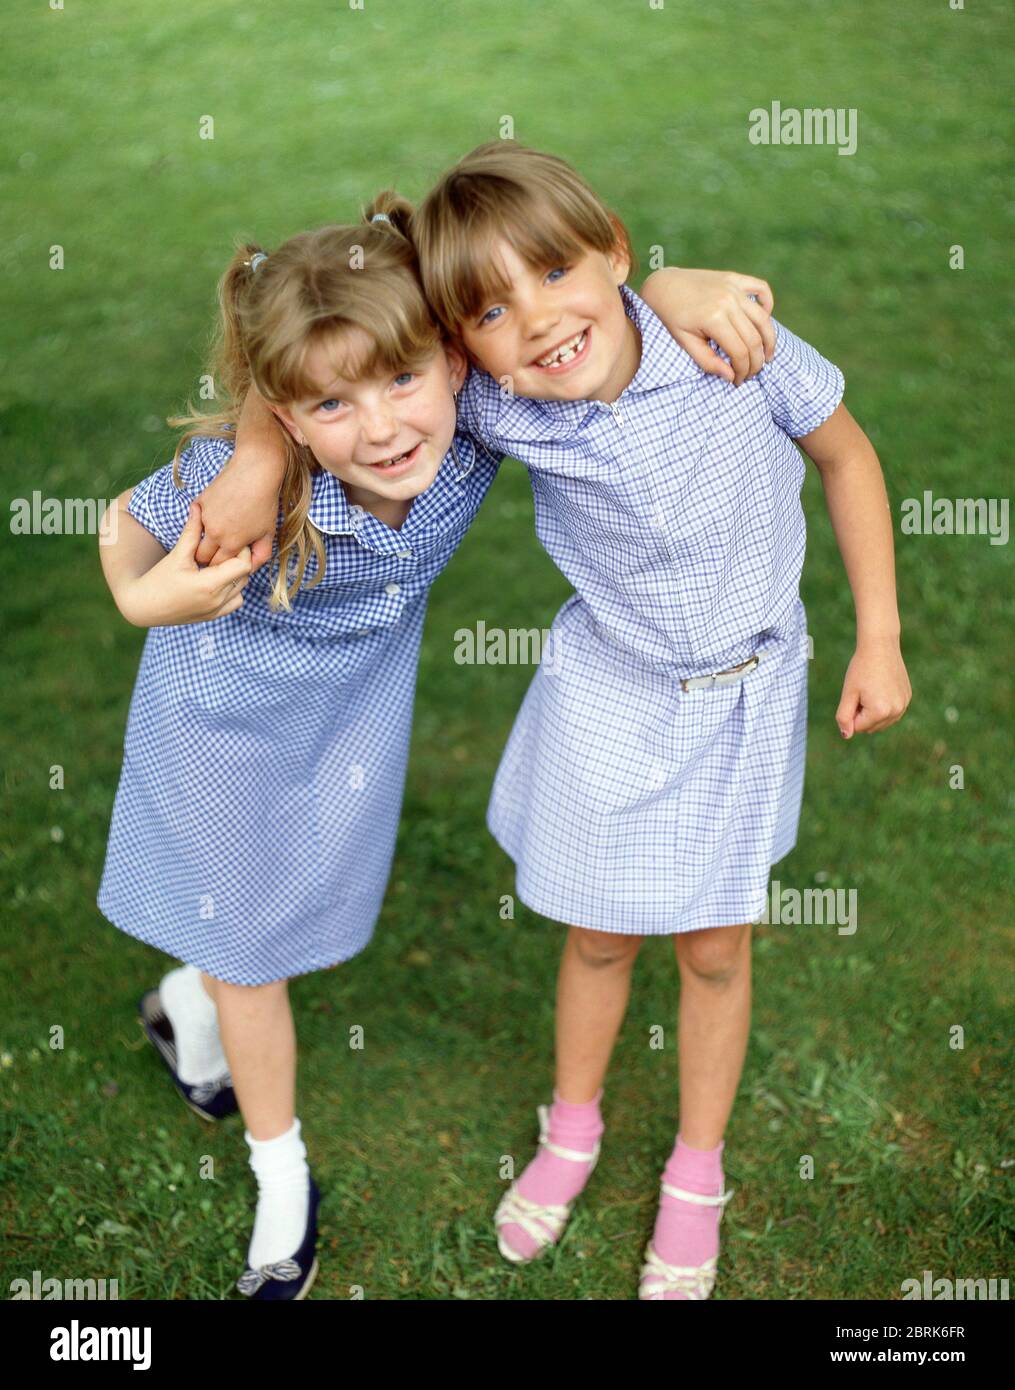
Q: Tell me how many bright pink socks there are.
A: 2